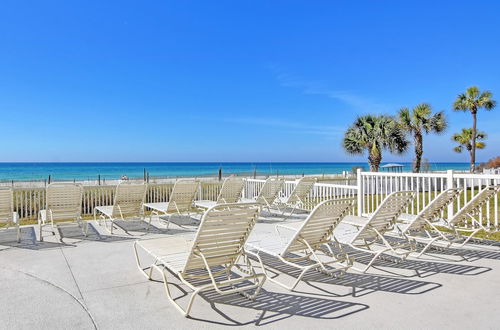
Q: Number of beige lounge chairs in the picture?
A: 12